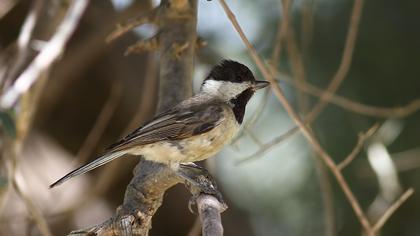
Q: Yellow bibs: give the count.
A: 0